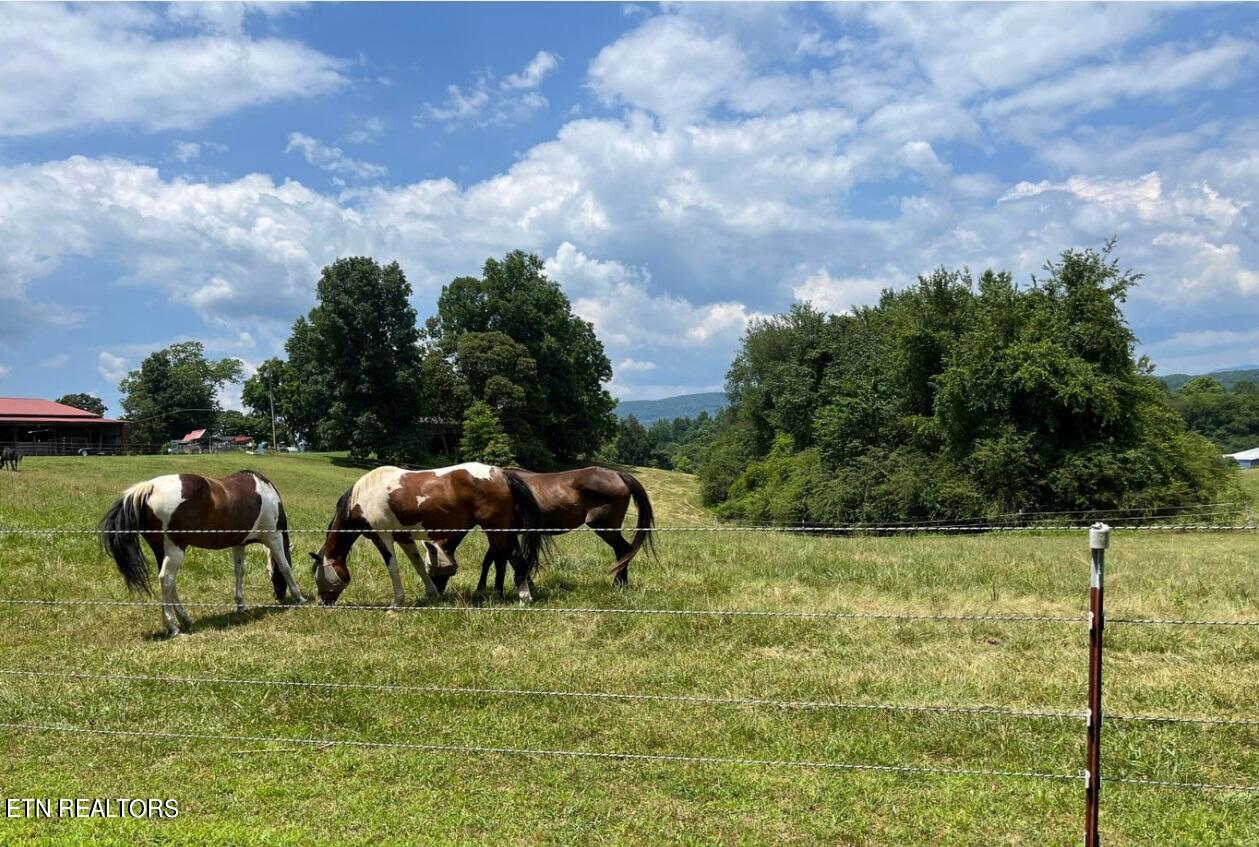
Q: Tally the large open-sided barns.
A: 1